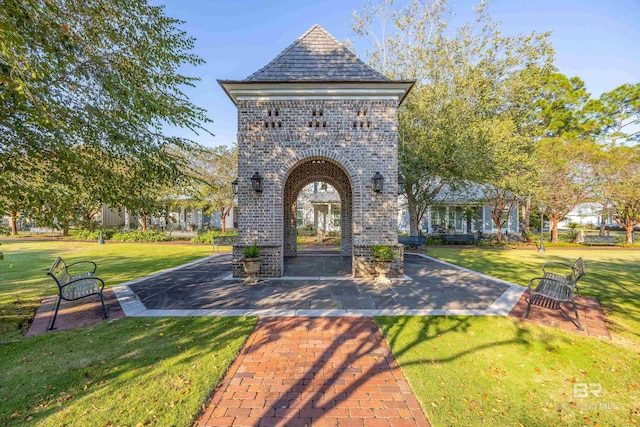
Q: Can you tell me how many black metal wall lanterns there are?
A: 4